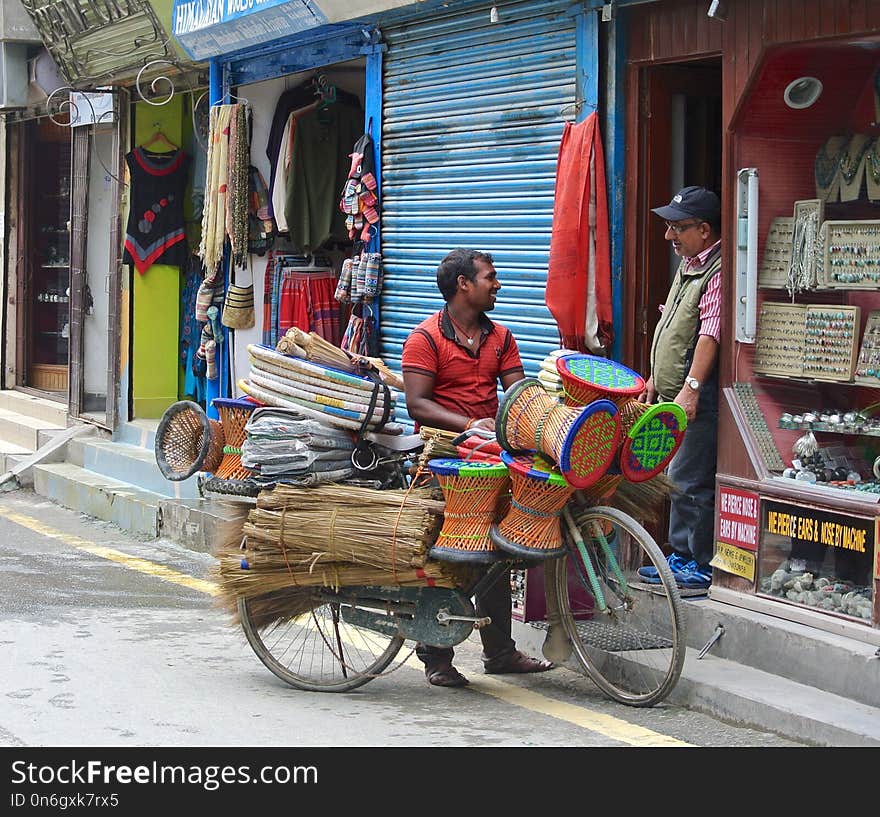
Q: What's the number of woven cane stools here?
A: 8